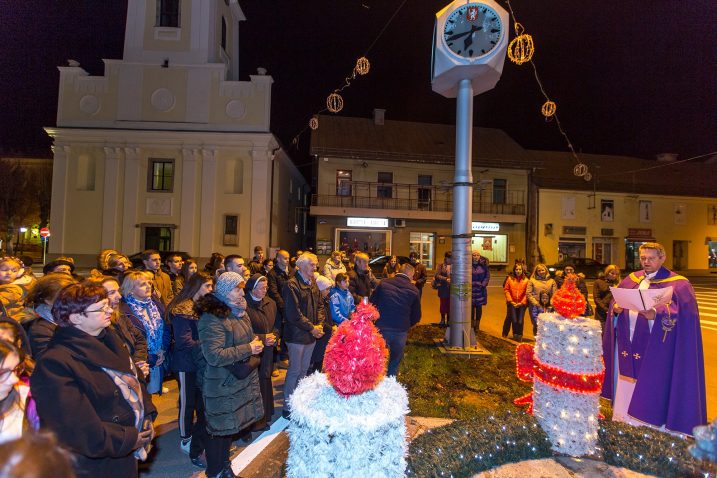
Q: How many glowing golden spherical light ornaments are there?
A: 7